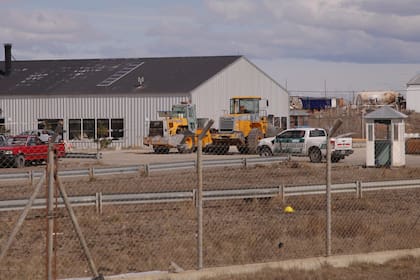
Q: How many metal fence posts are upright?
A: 3